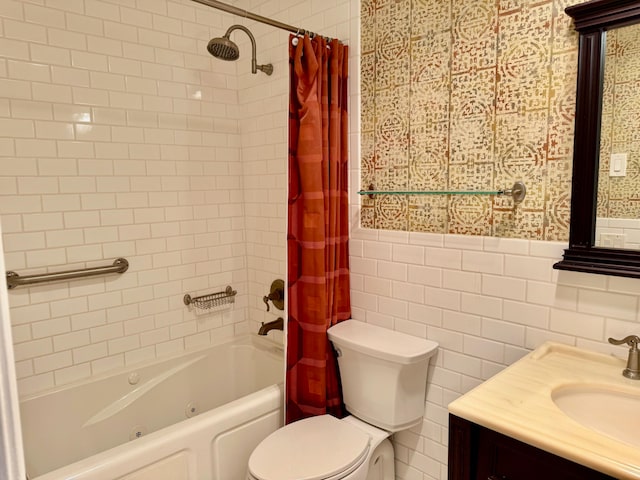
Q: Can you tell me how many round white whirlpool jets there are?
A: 2